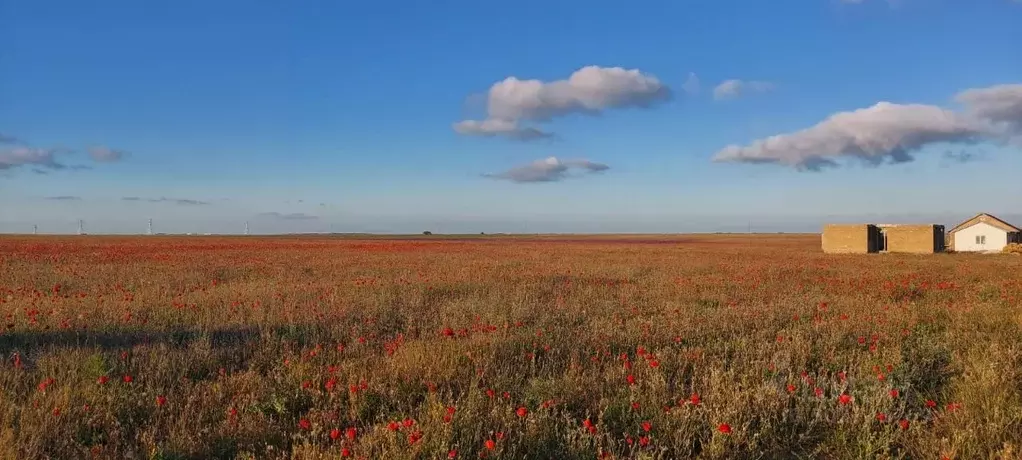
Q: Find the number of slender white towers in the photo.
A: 4